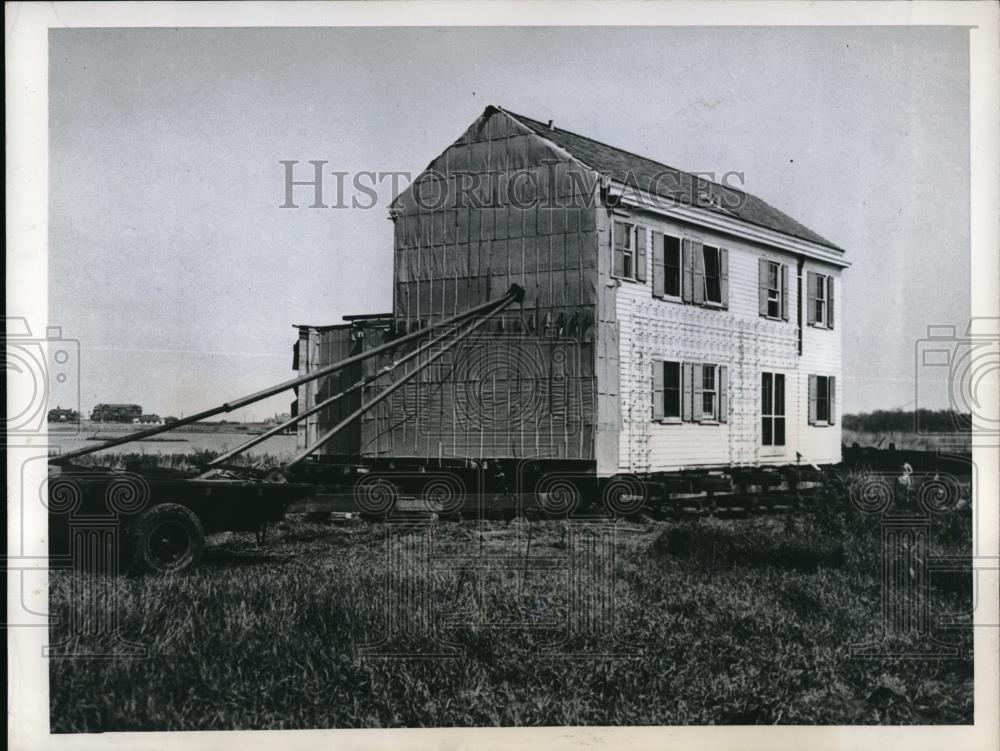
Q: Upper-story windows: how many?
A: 5